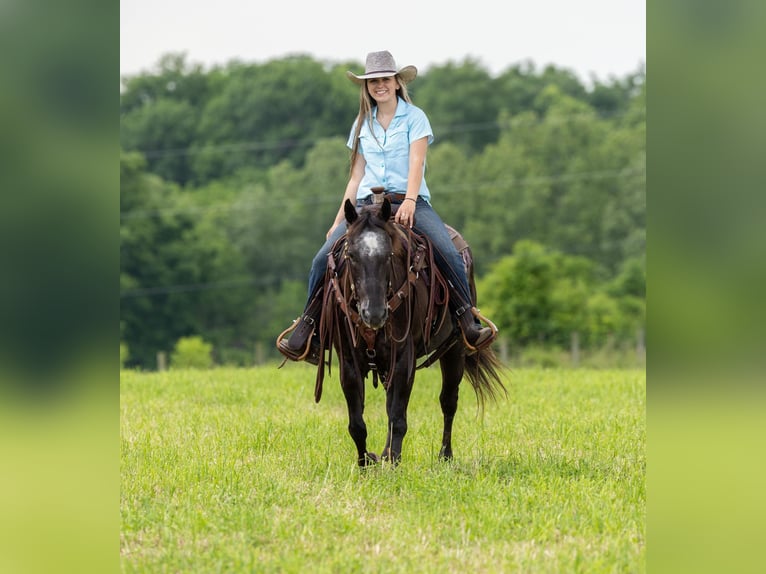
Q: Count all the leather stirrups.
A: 2